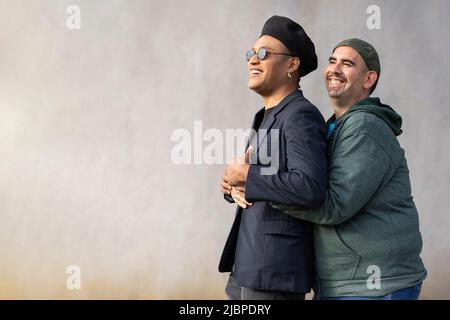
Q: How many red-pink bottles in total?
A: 0